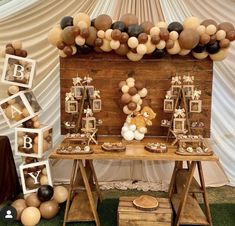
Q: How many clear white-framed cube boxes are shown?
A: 4